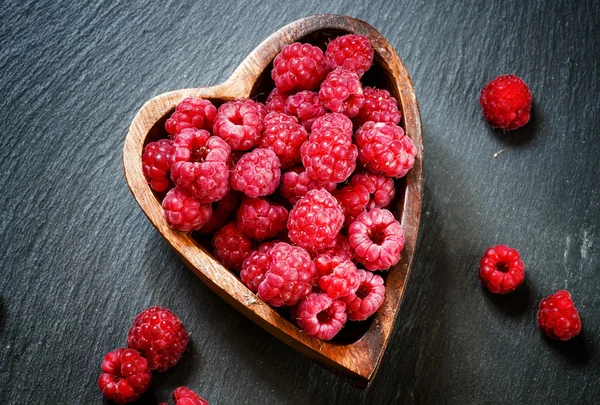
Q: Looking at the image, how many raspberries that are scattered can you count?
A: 6